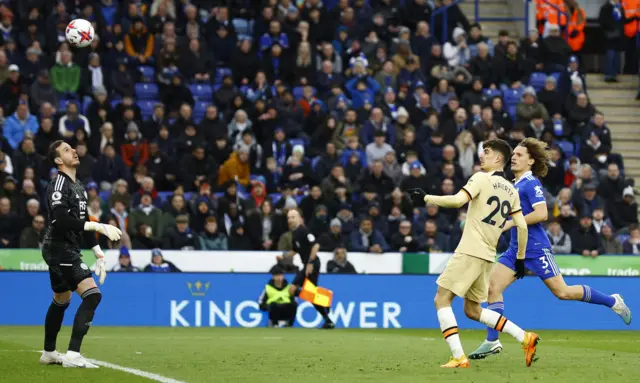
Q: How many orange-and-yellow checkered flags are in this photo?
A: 1